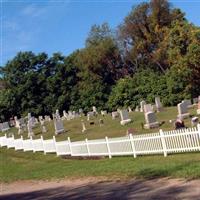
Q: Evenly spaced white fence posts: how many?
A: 12